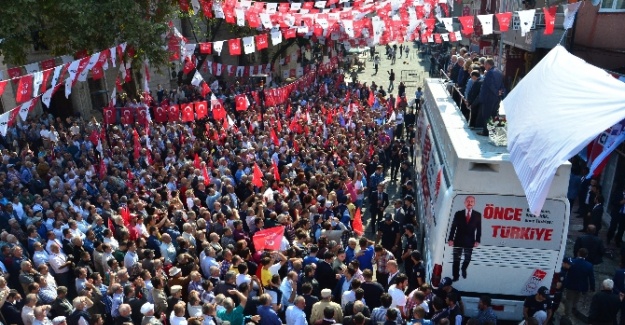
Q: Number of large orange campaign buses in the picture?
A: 0